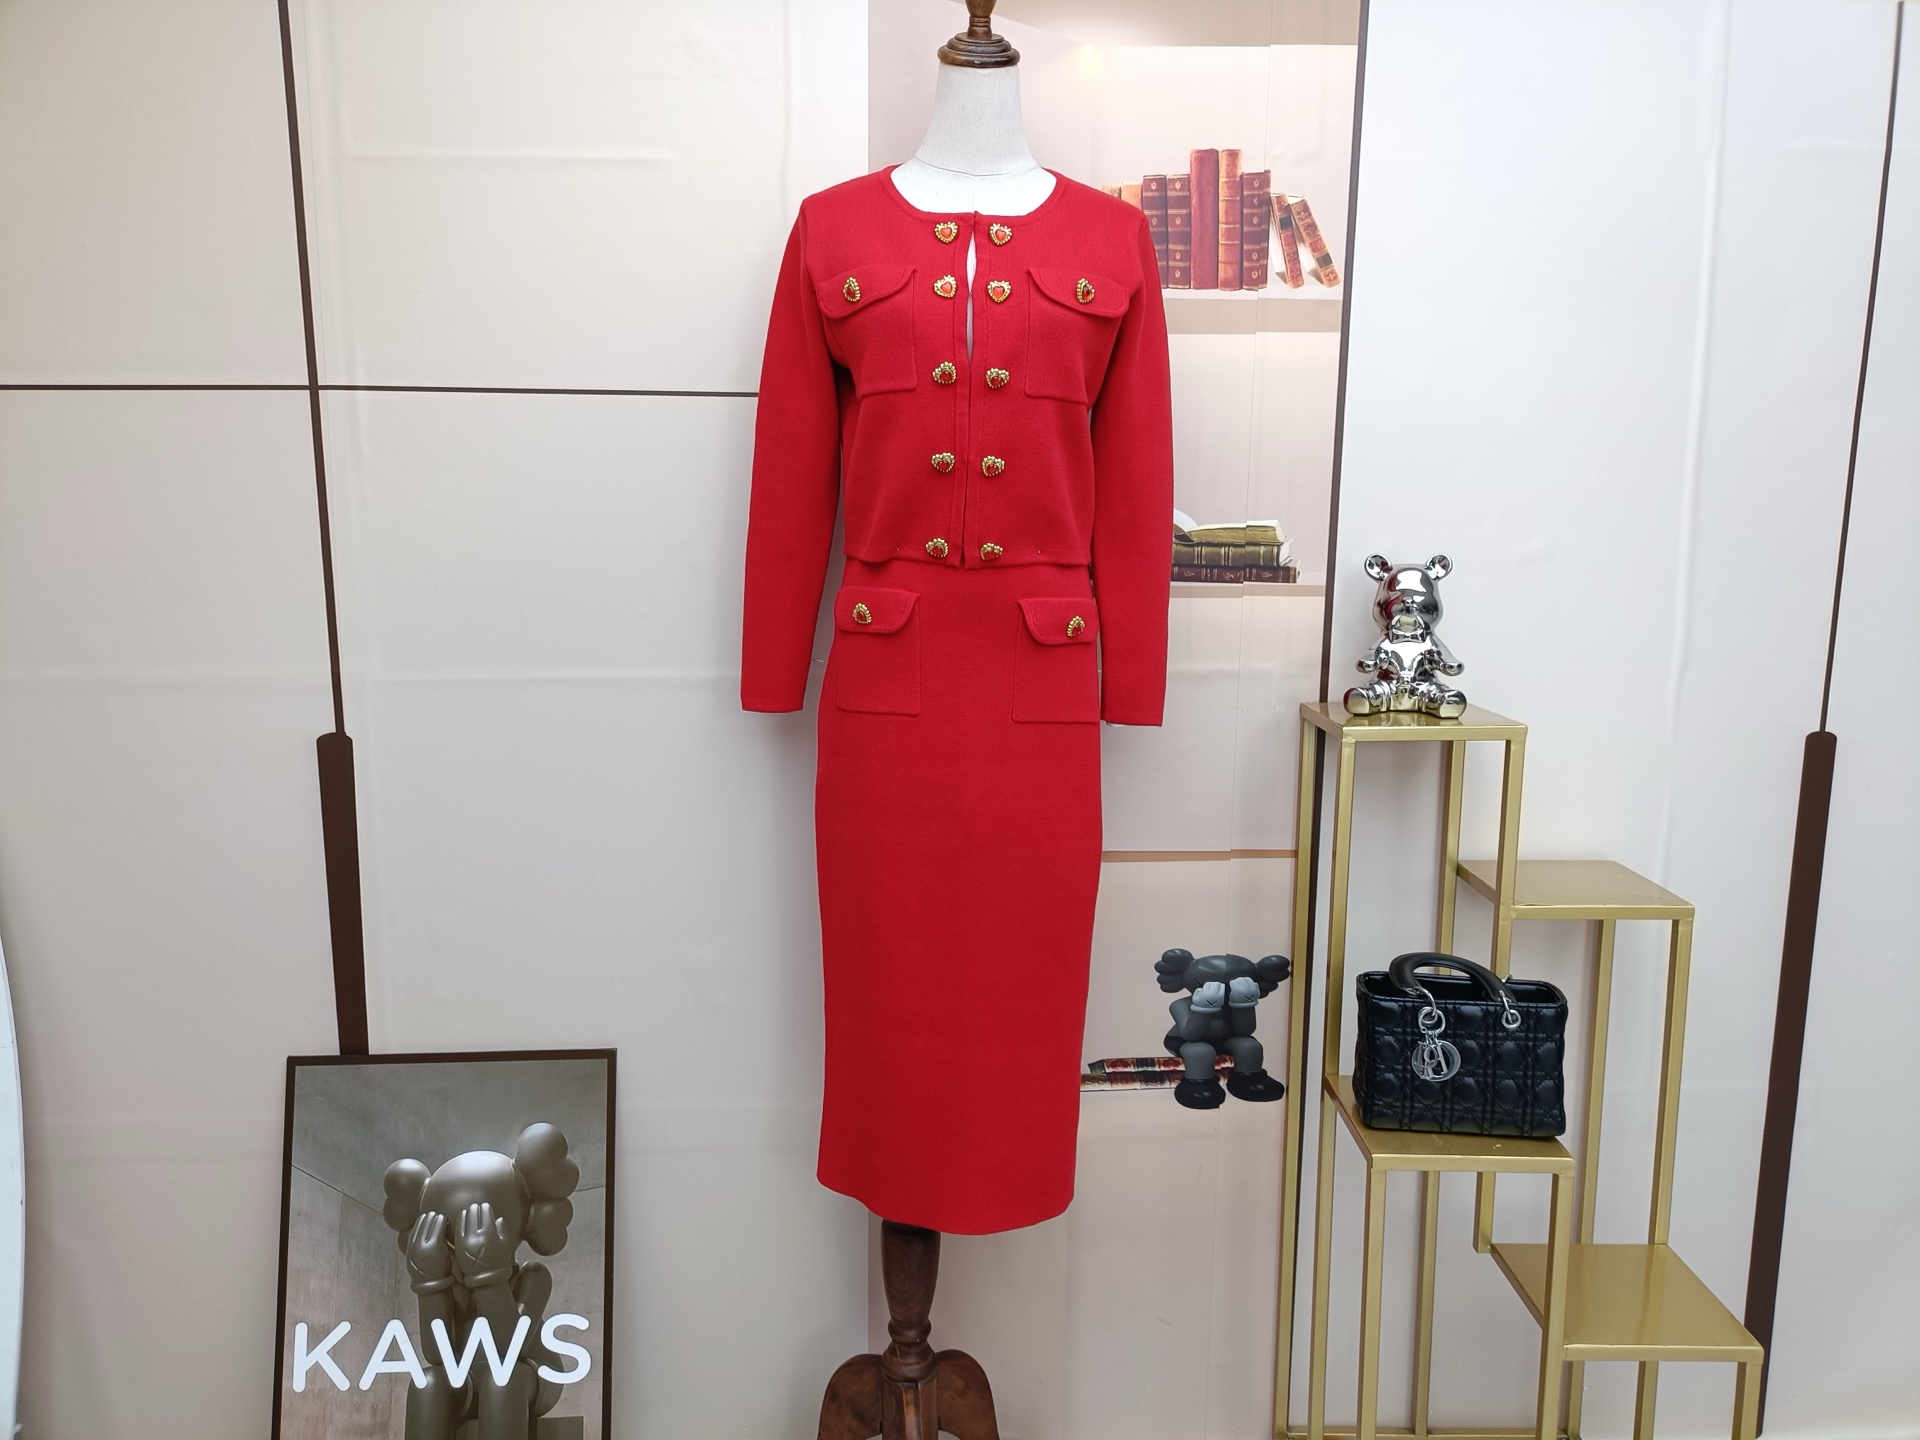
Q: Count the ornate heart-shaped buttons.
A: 14